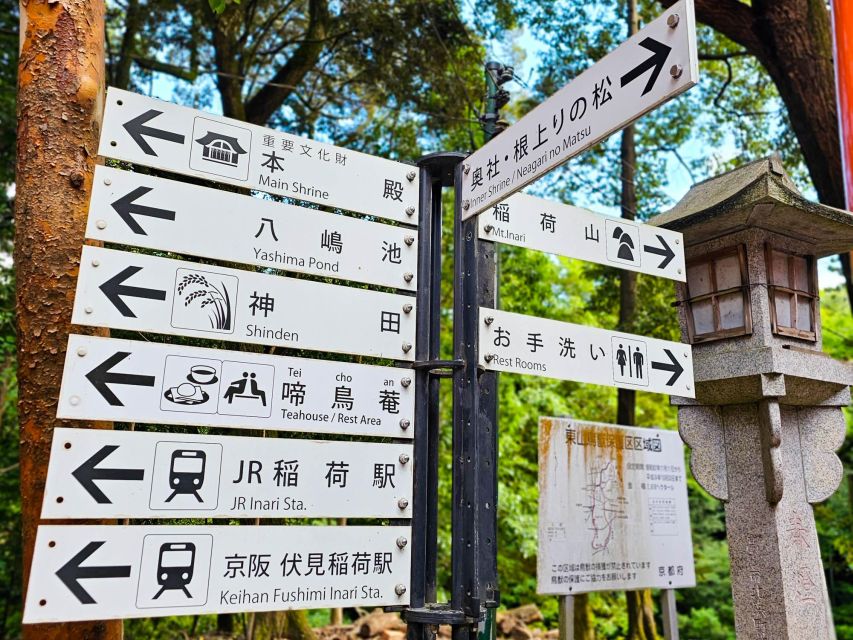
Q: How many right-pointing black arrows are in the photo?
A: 3